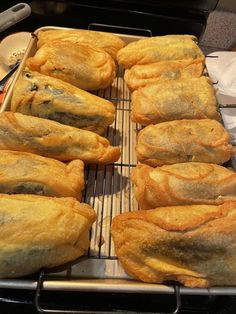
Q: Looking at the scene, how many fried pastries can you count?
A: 12